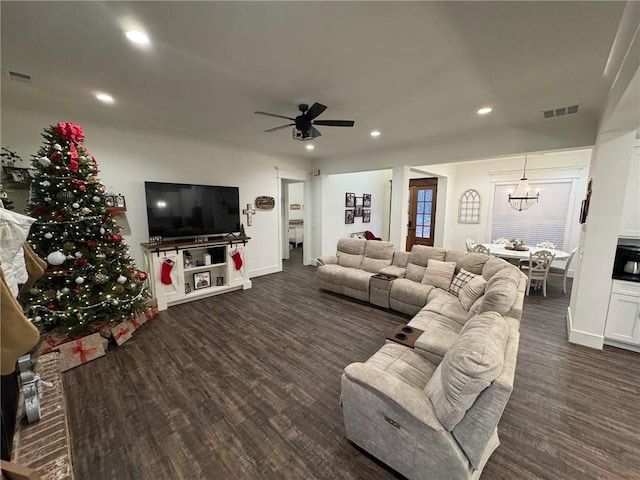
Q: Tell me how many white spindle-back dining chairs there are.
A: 6